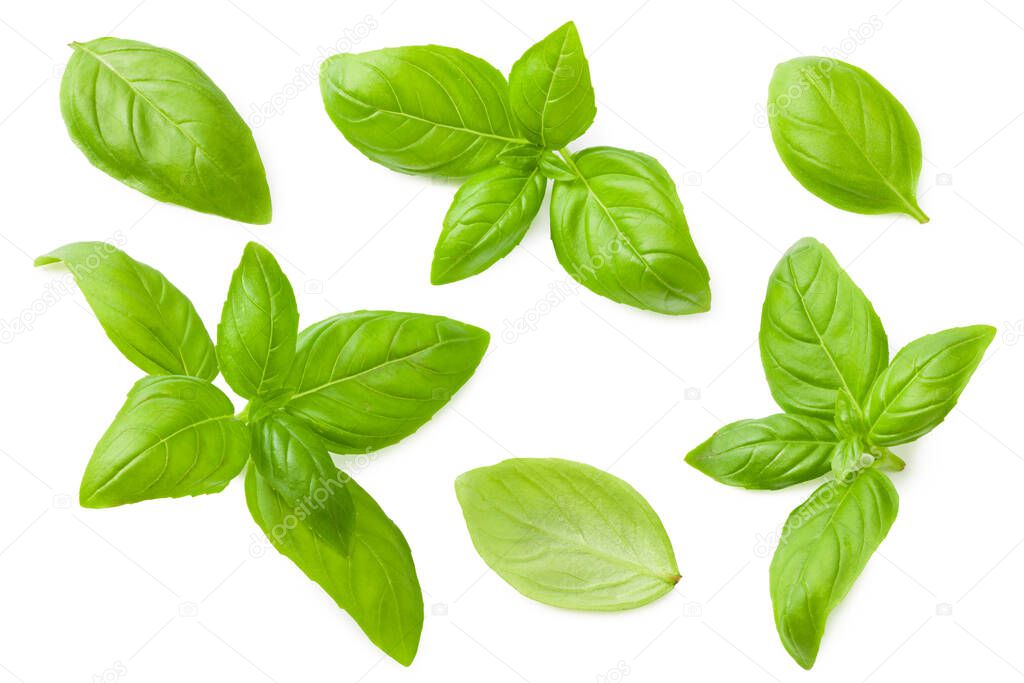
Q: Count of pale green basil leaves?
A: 1